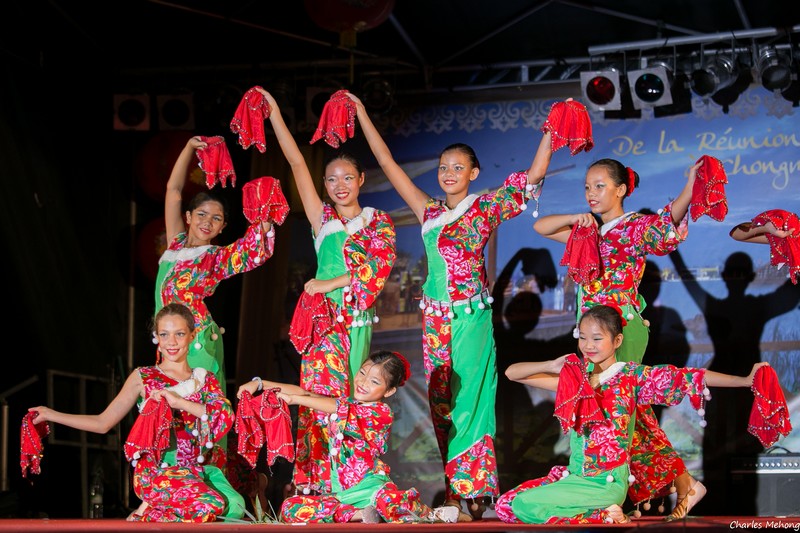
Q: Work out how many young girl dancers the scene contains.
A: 7